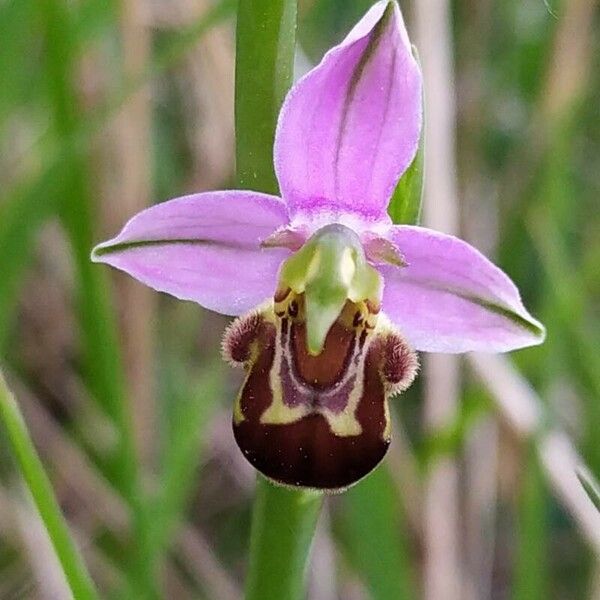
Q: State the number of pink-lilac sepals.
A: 3